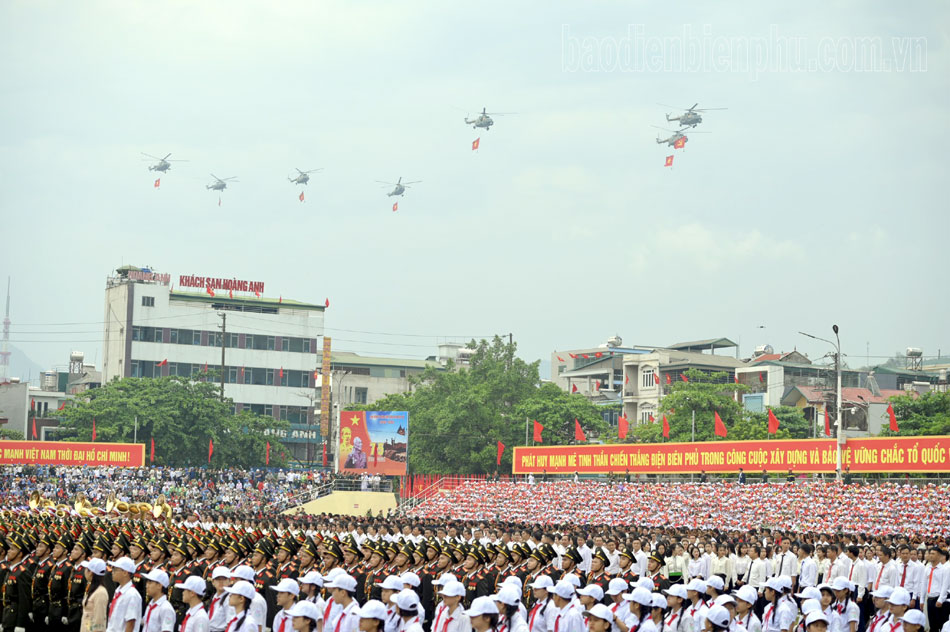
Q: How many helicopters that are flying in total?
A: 7